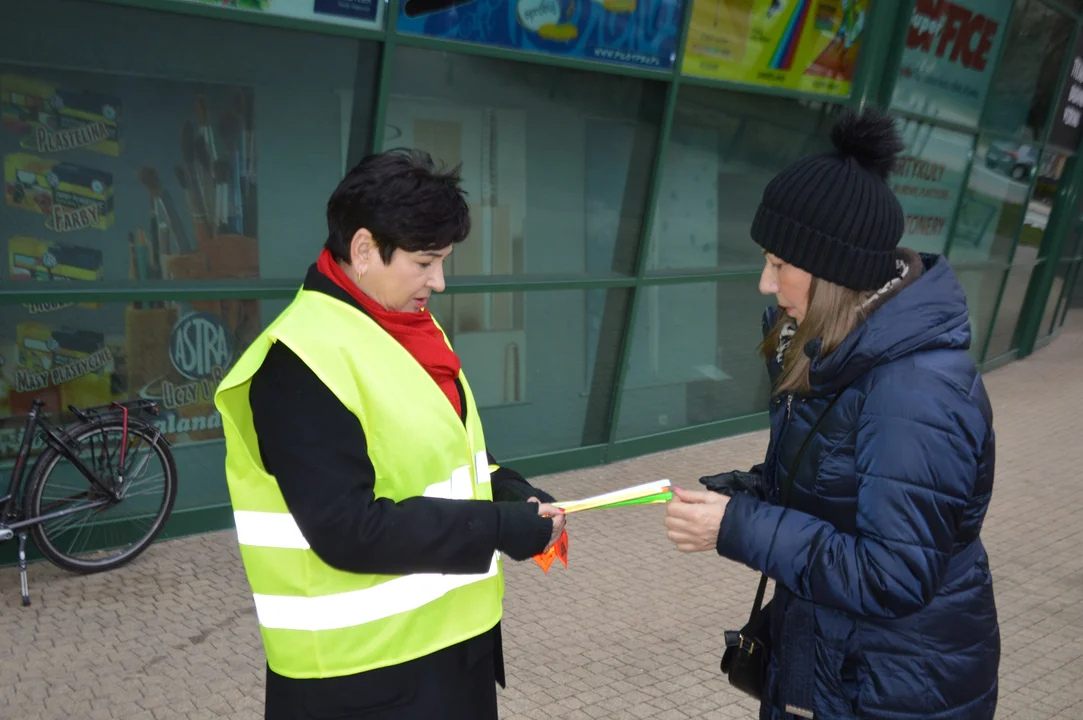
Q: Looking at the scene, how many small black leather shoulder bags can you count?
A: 1